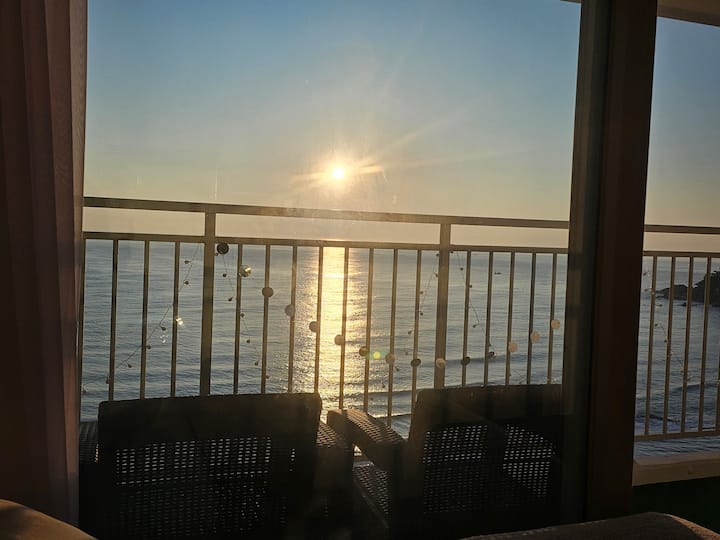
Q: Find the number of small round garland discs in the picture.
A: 15